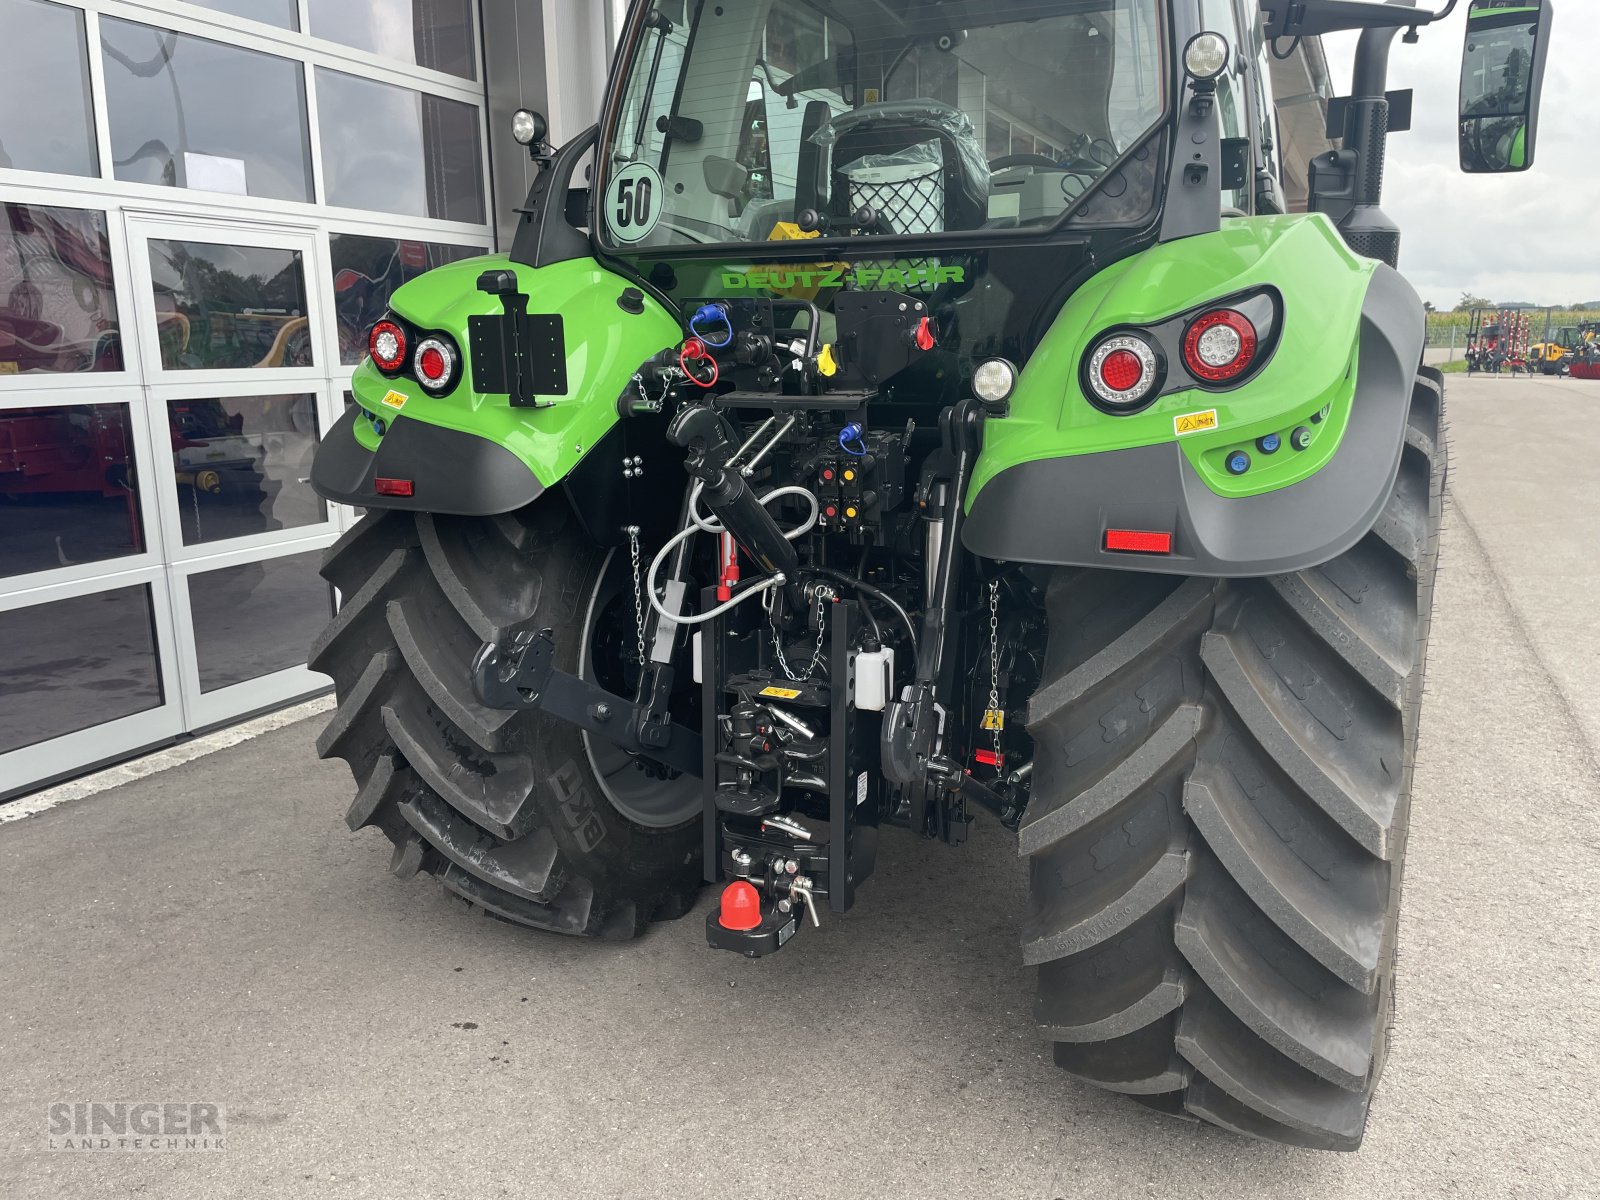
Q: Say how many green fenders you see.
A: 2